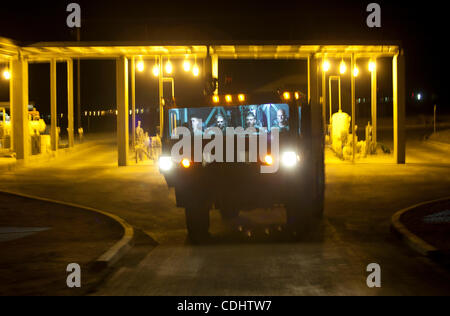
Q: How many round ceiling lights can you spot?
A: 10